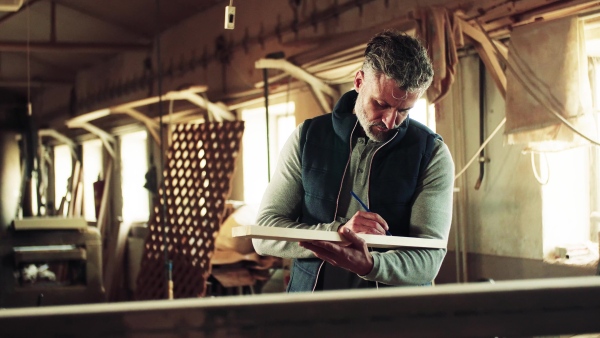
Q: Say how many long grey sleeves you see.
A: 2